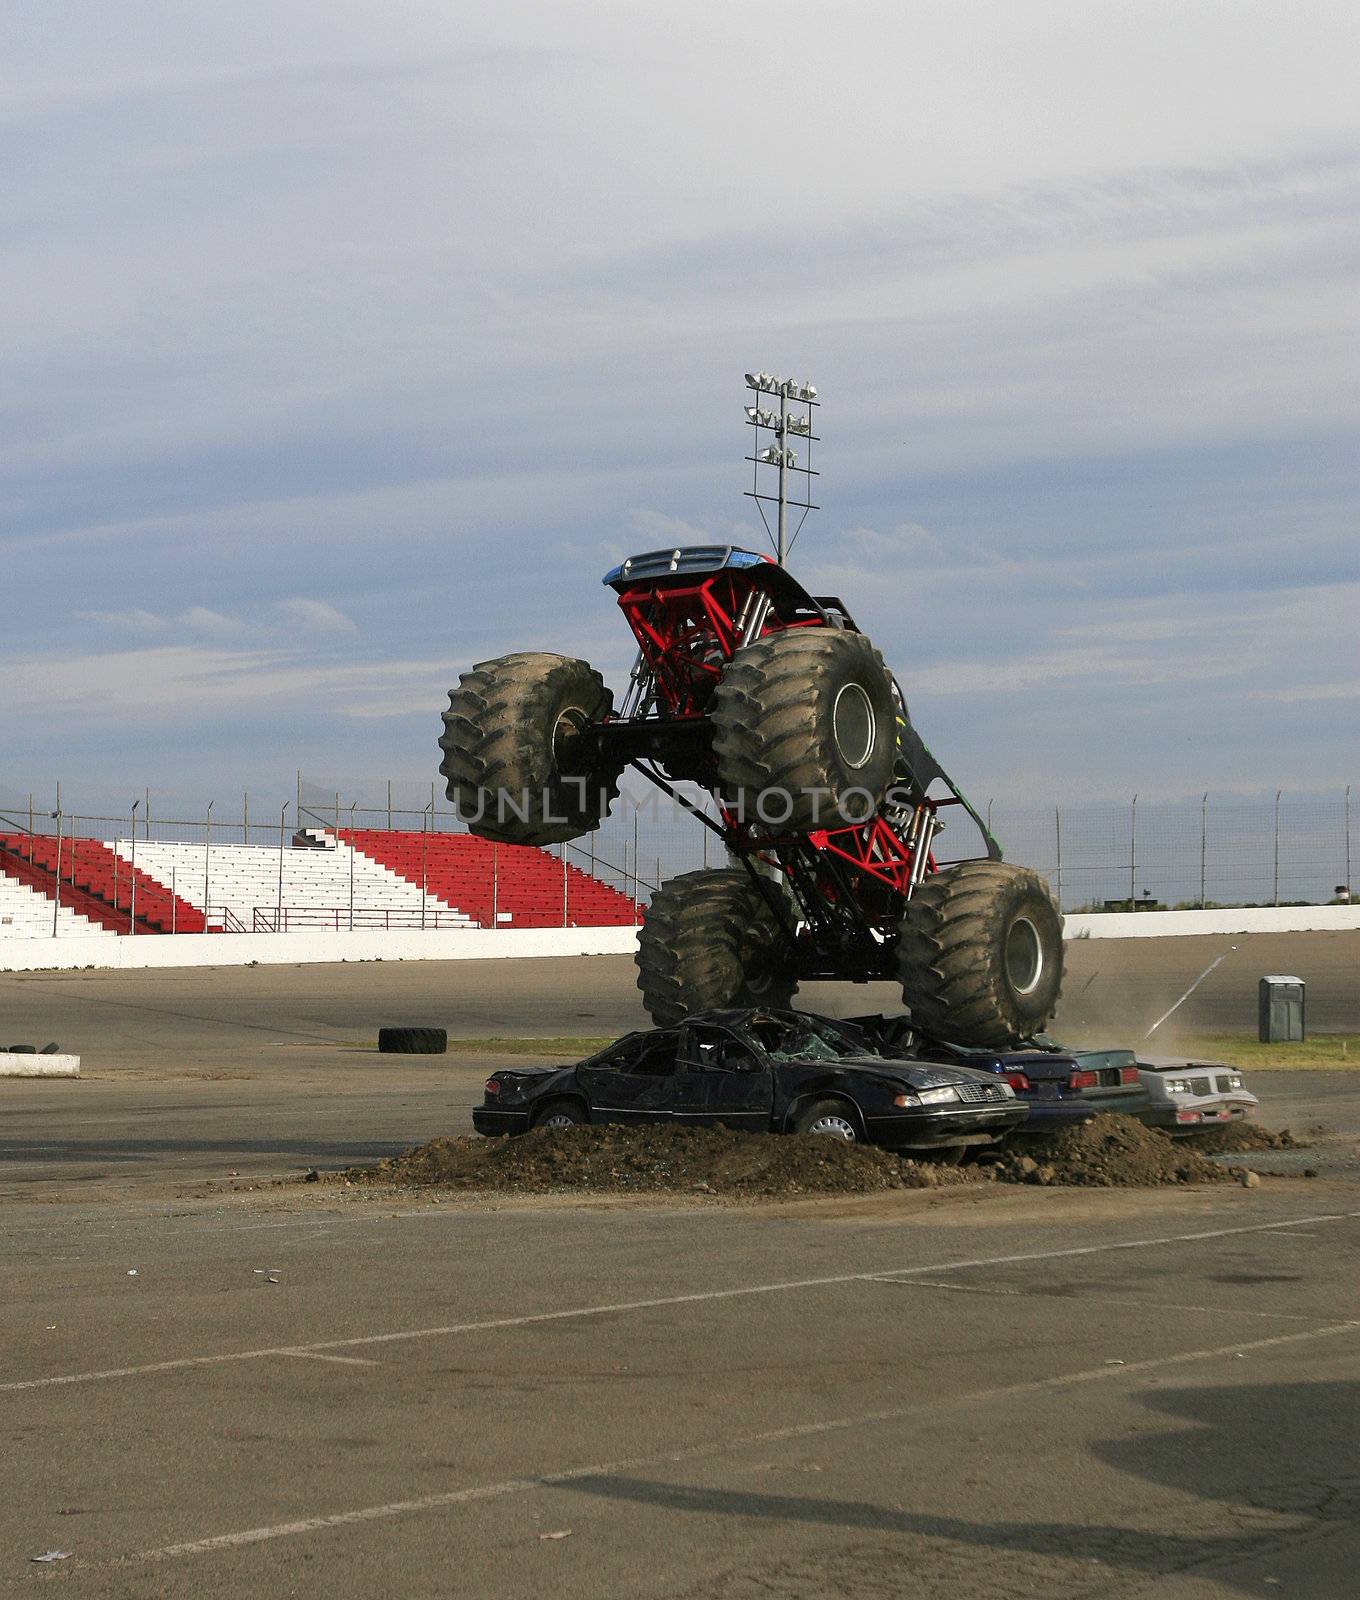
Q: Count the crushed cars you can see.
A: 4